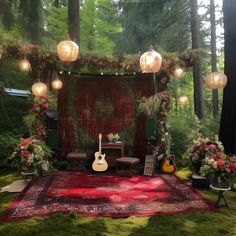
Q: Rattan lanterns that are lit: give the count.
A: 8